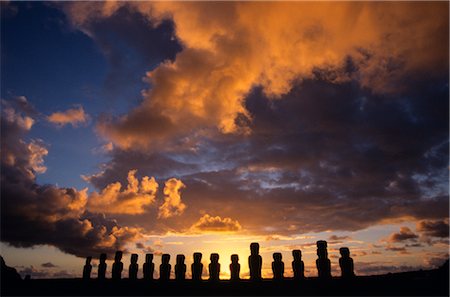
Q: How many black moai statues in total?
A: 15